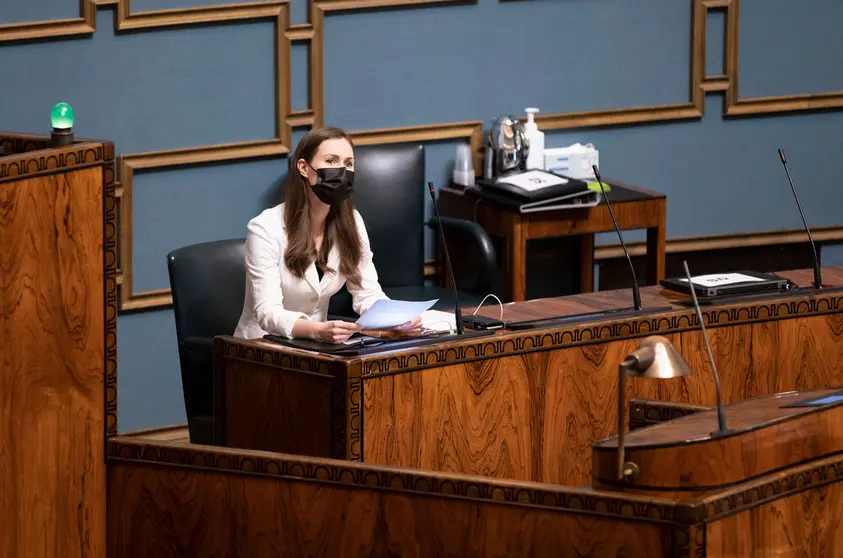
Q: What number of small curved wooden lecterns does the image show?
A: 1